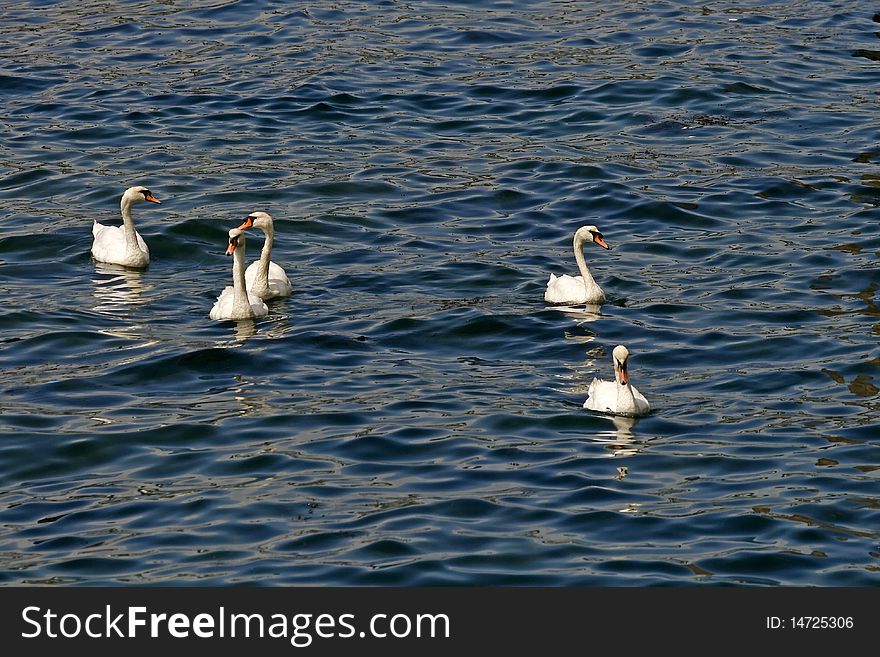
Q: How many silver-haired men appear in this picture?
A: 0